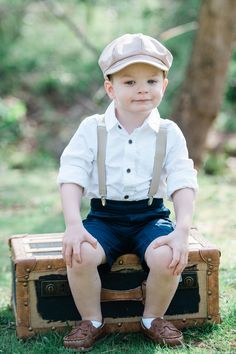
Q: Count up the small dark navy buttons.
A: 4